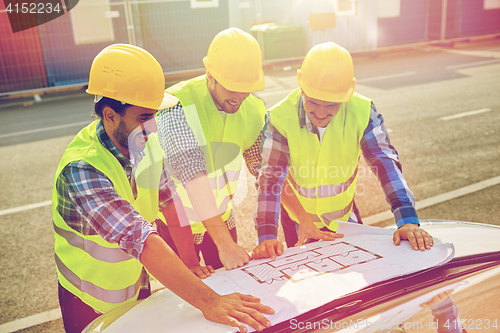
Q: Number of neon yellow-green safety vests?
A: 3